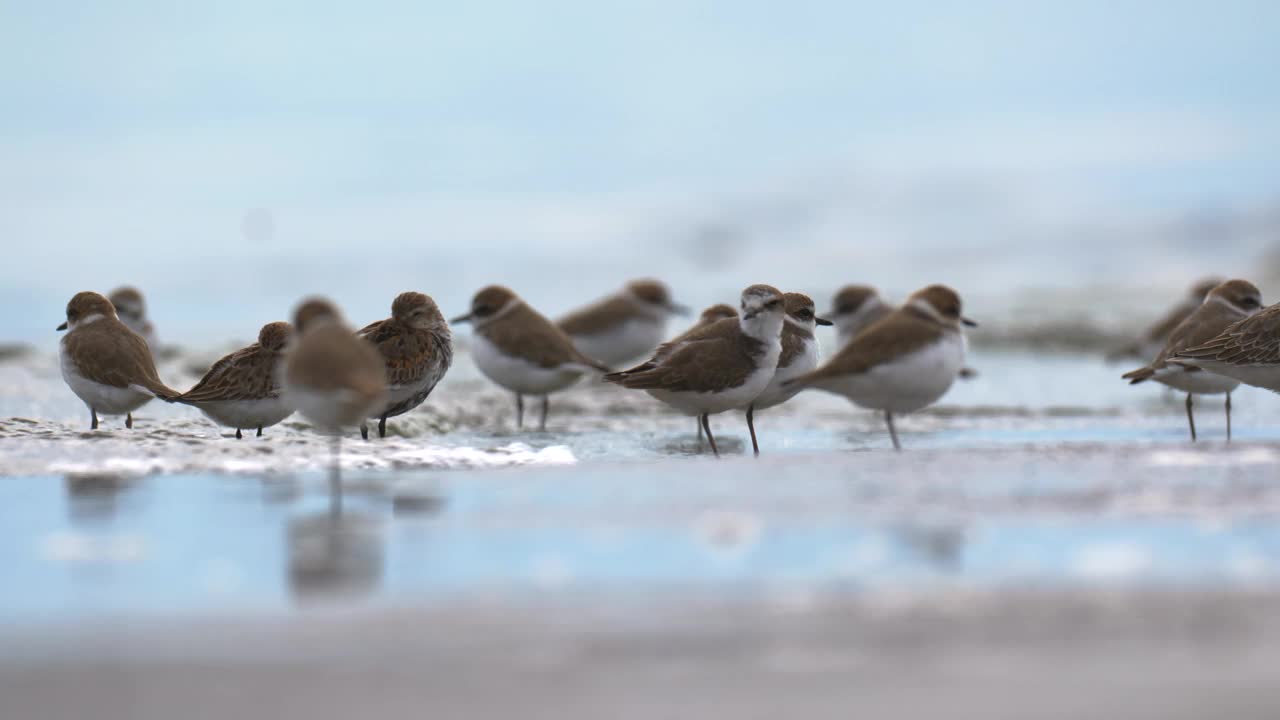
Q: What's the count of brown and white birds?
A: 15